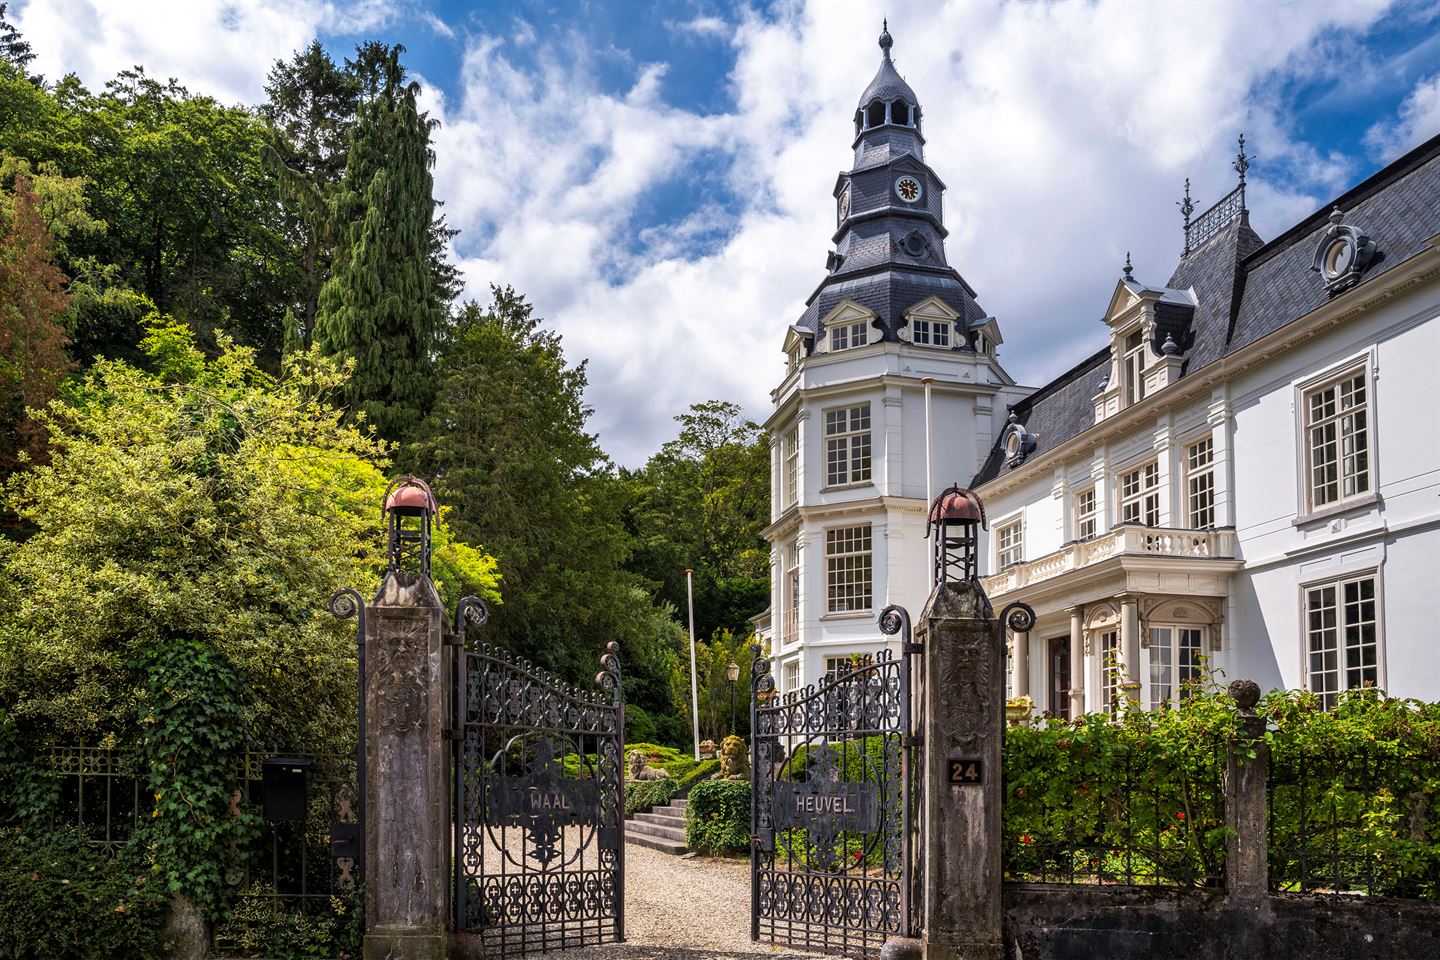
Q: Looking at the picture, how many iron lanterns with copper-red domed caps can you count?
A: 2